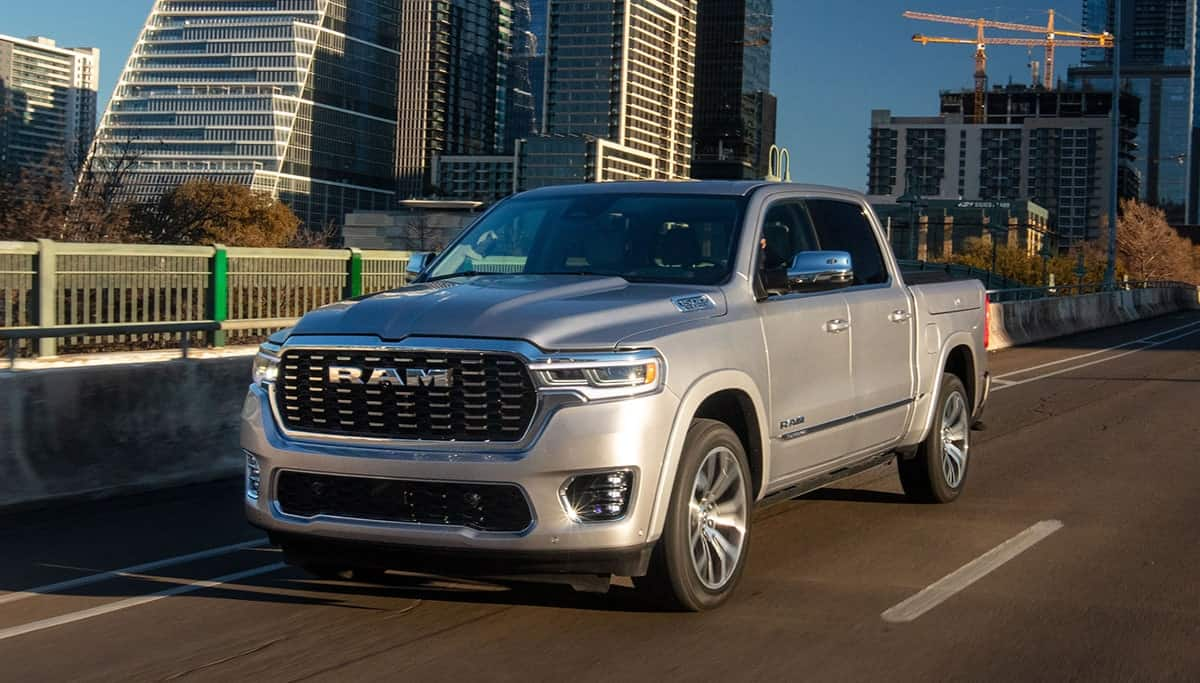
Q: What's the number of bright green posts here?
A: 2